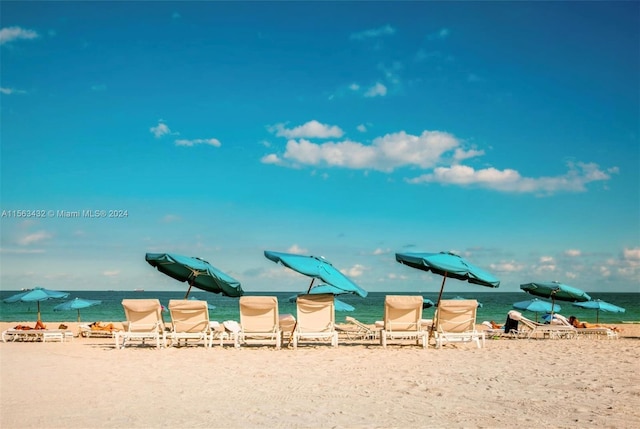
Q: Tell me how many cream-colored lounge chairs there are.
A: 6